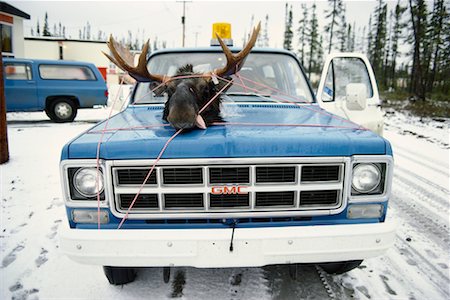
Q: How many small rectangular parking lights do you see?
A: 2